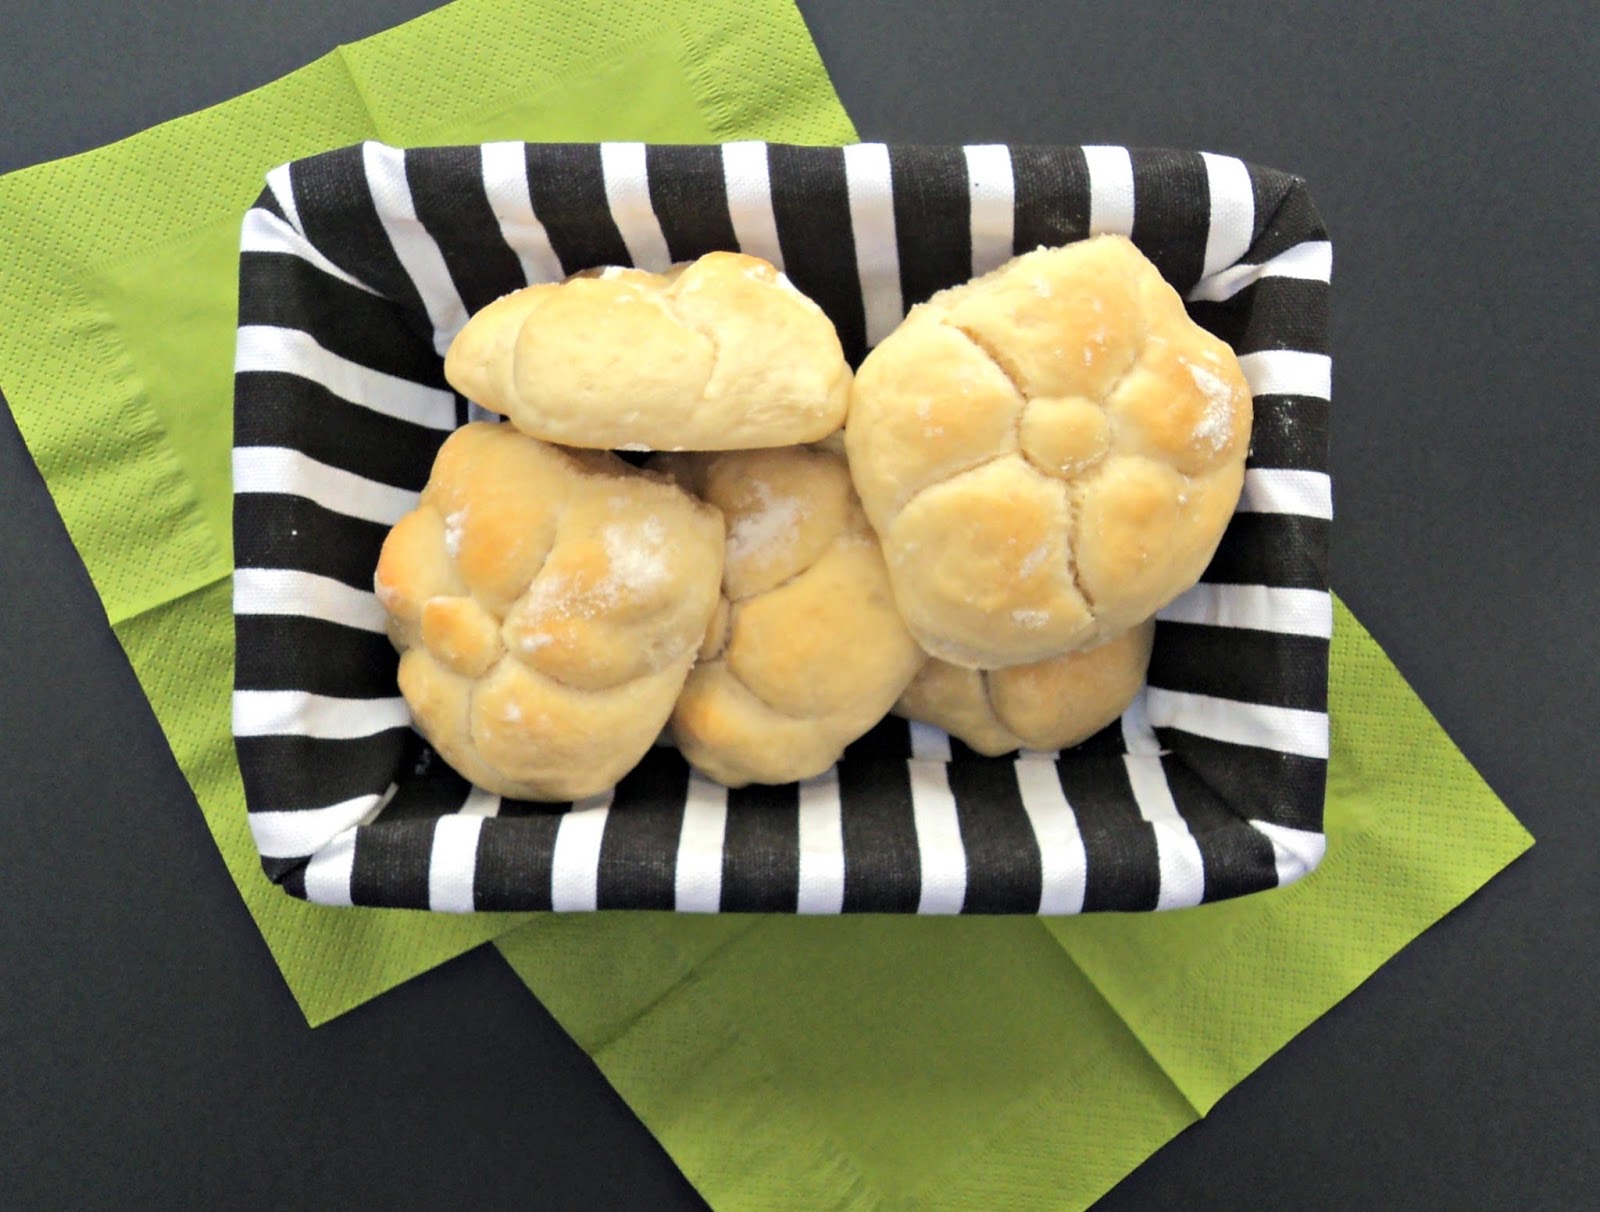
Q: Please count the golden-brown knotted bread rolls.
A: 5